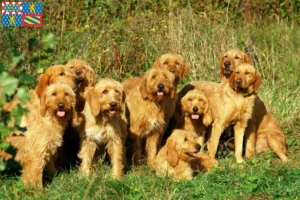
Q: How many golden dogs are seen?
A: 10